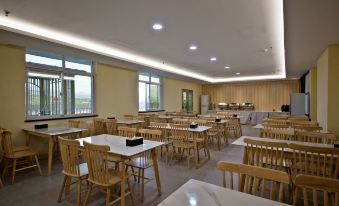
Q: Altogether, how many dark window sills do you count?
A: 2